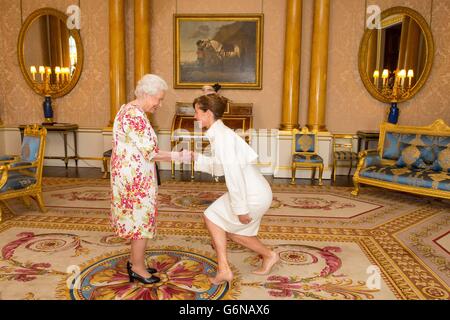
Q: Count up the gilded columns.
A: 4